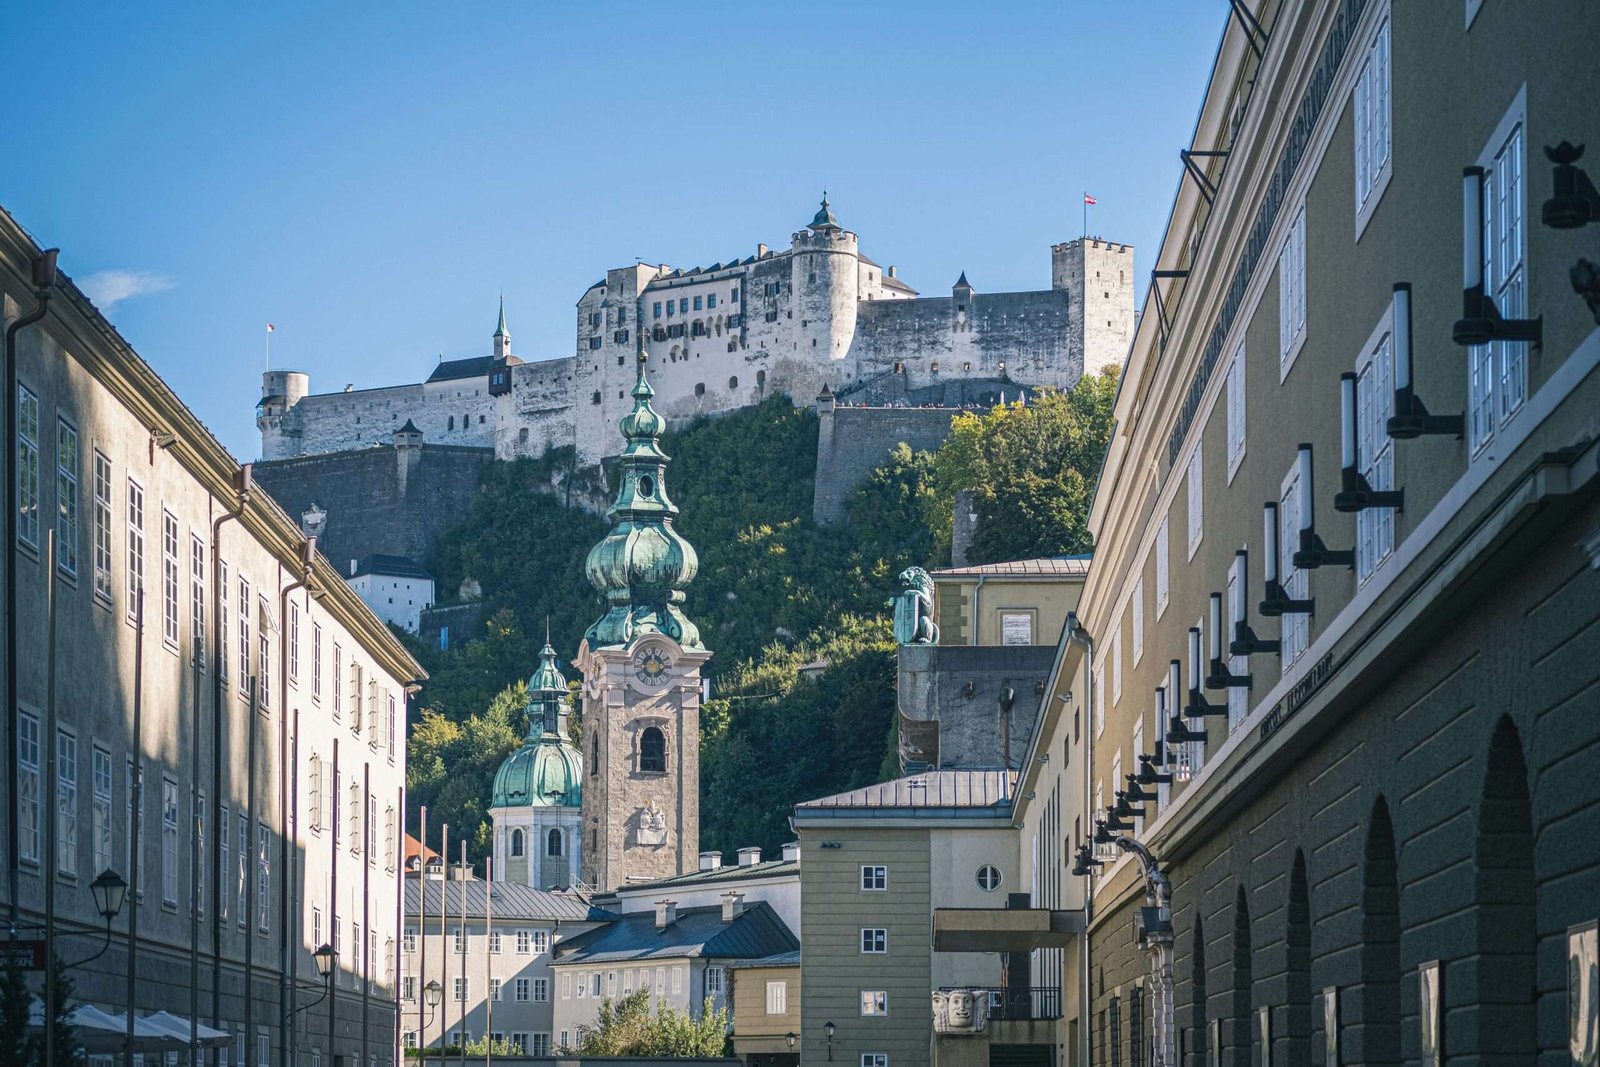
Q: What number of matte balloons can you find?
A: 0